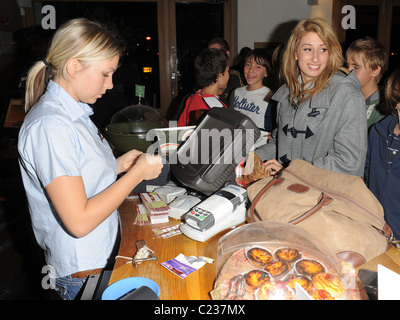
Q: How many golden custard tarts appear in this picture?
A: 6